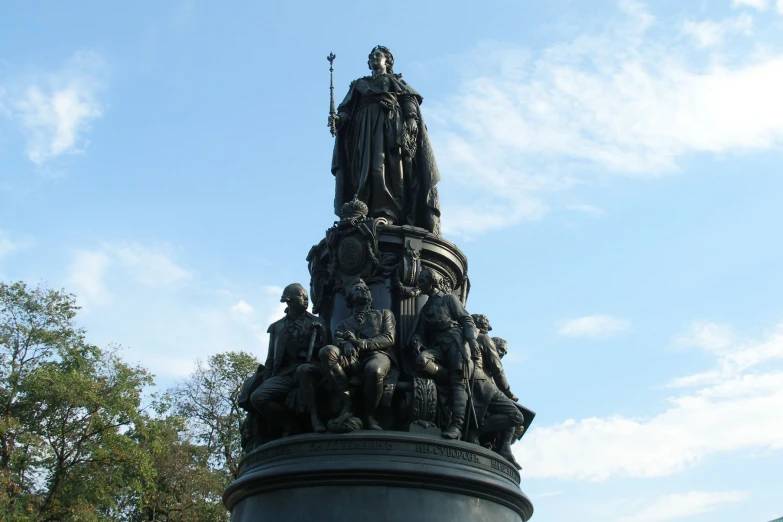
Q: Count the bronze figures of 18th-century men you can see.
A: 5